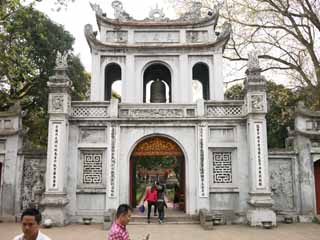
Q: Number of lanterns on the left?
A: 0